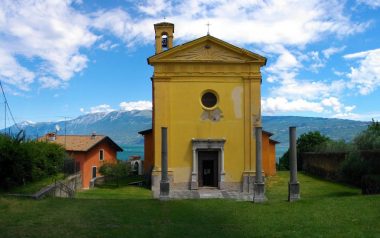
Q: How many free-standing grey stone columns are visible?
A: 3